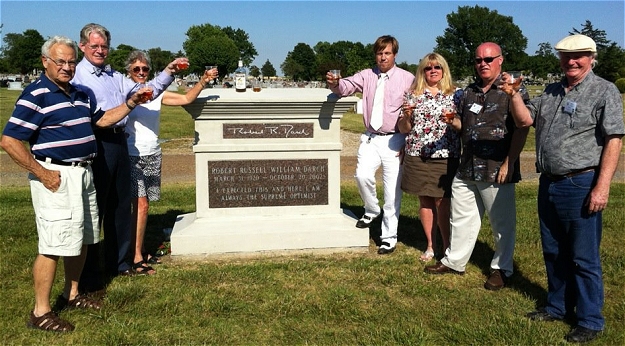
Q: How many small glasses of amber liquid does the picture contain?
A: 7